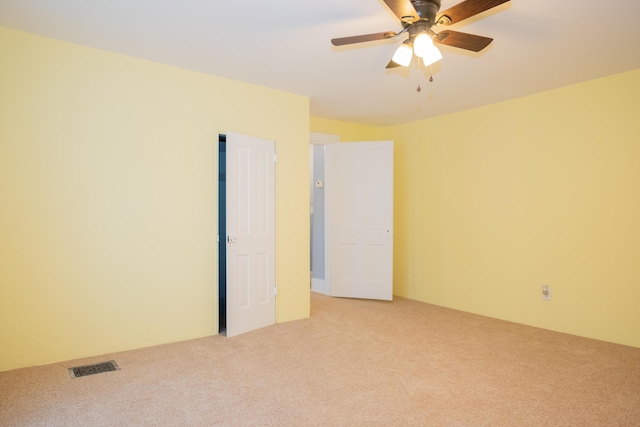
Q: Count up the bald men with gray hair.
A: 0